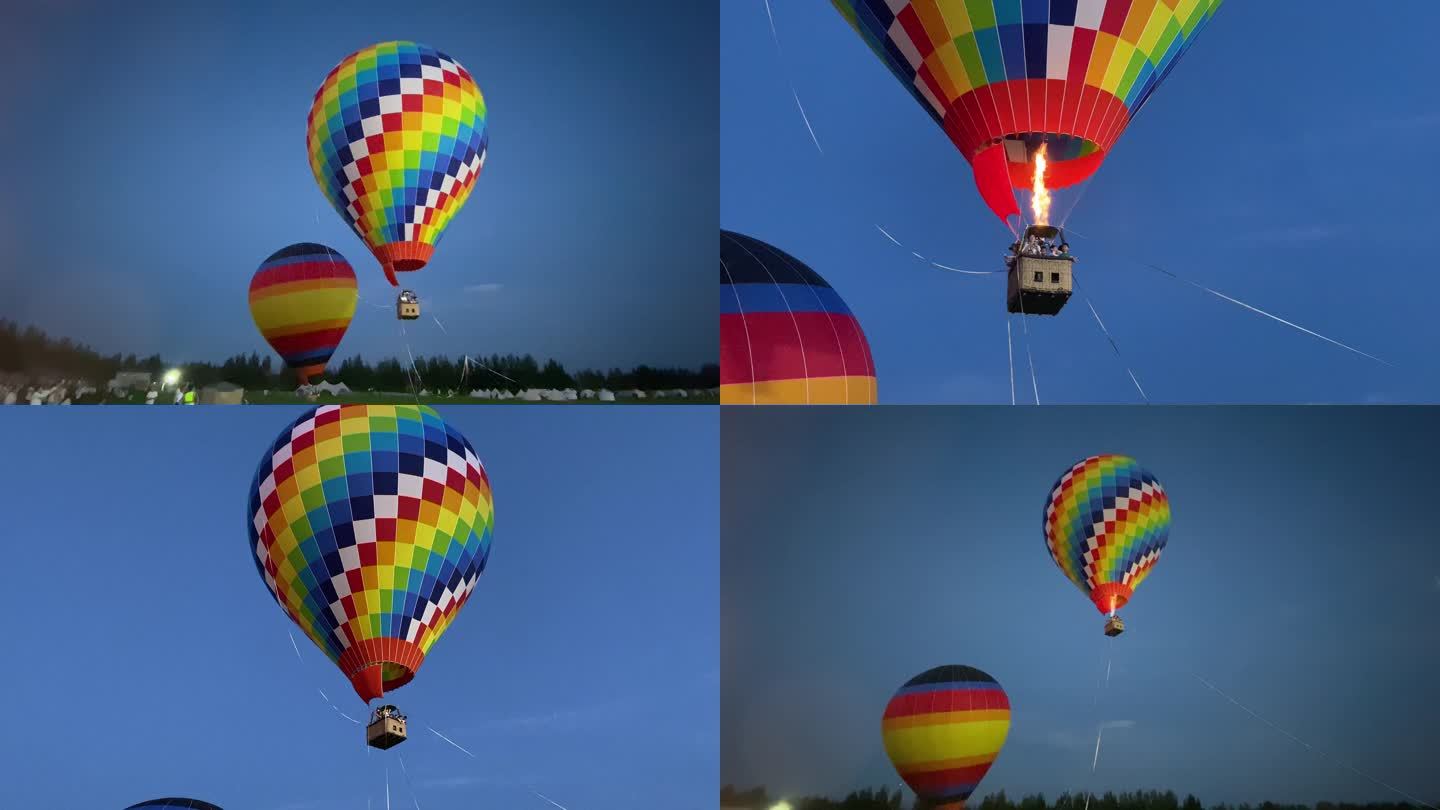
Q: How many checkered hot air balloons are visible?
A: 4